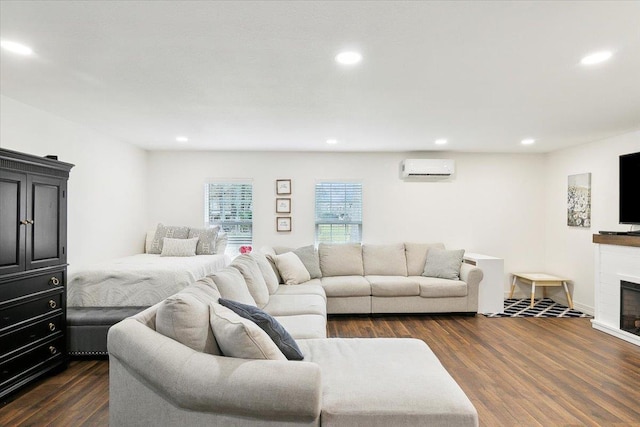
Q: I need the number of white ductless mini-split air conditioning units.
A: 1